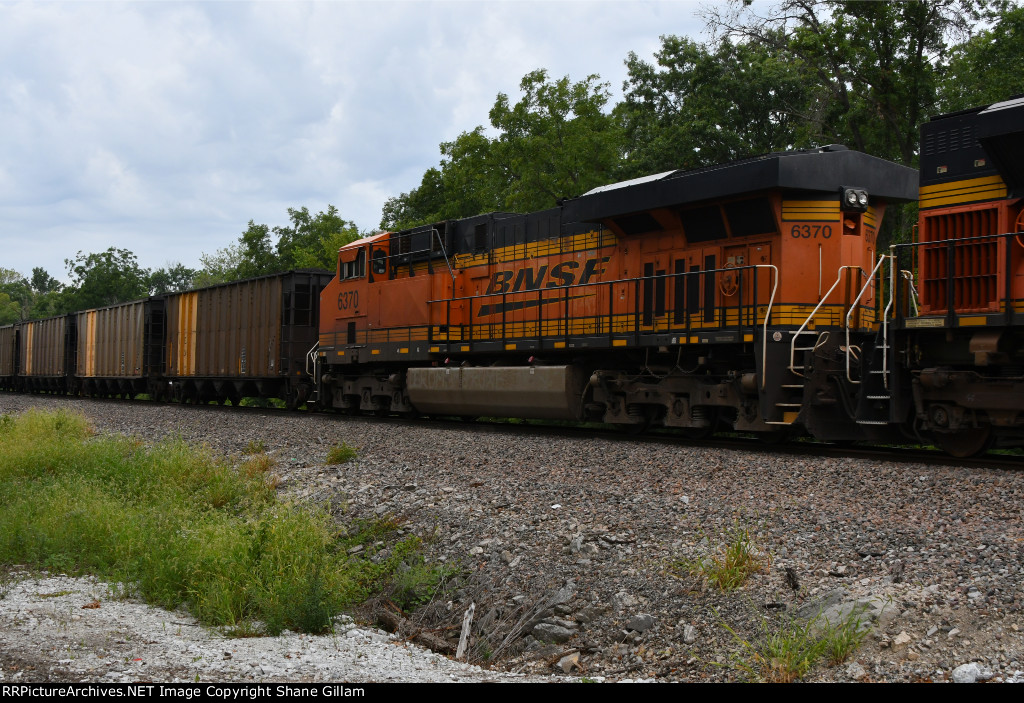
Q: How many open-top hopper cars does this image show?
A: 4